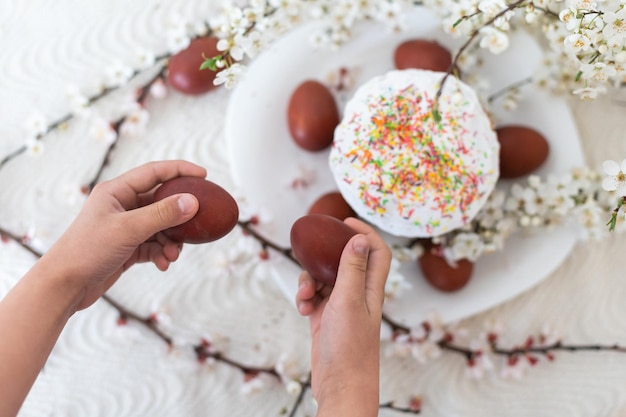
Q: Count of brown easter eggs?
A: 8